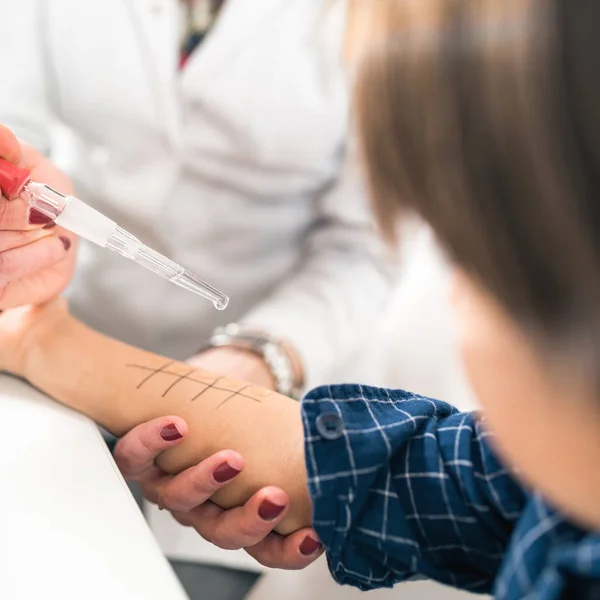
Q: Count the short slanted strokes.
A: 4